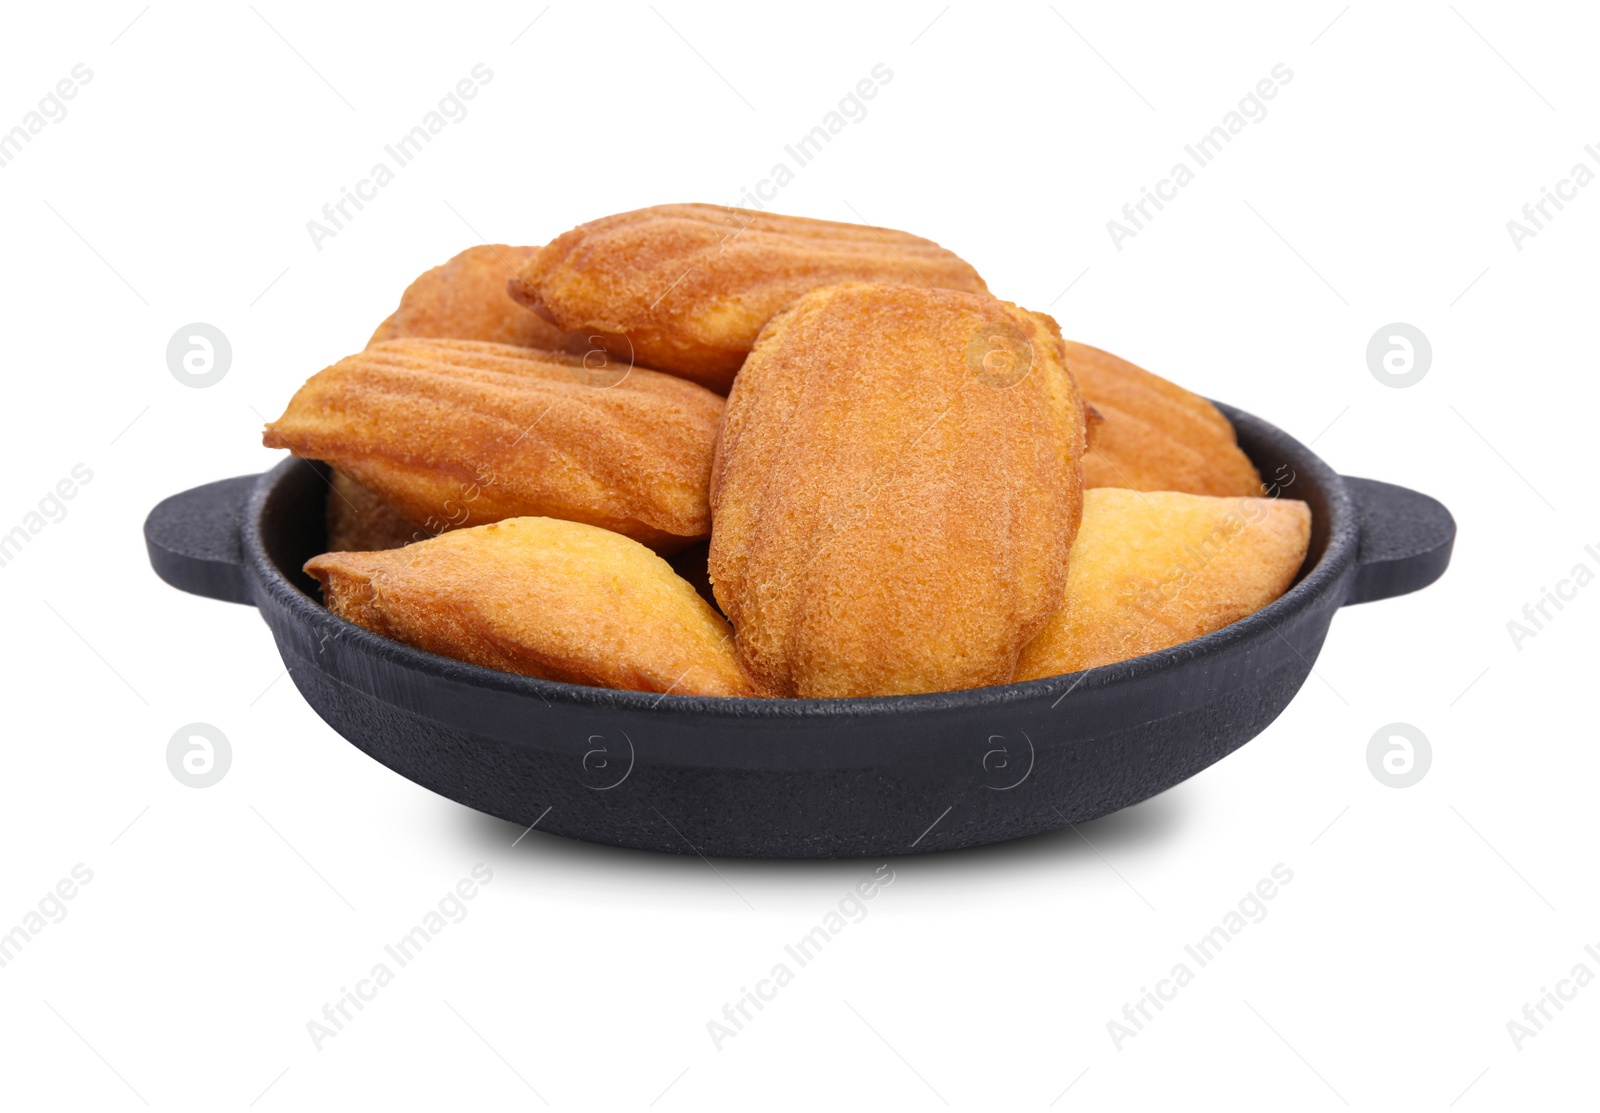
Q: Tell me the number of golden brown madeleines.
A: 7